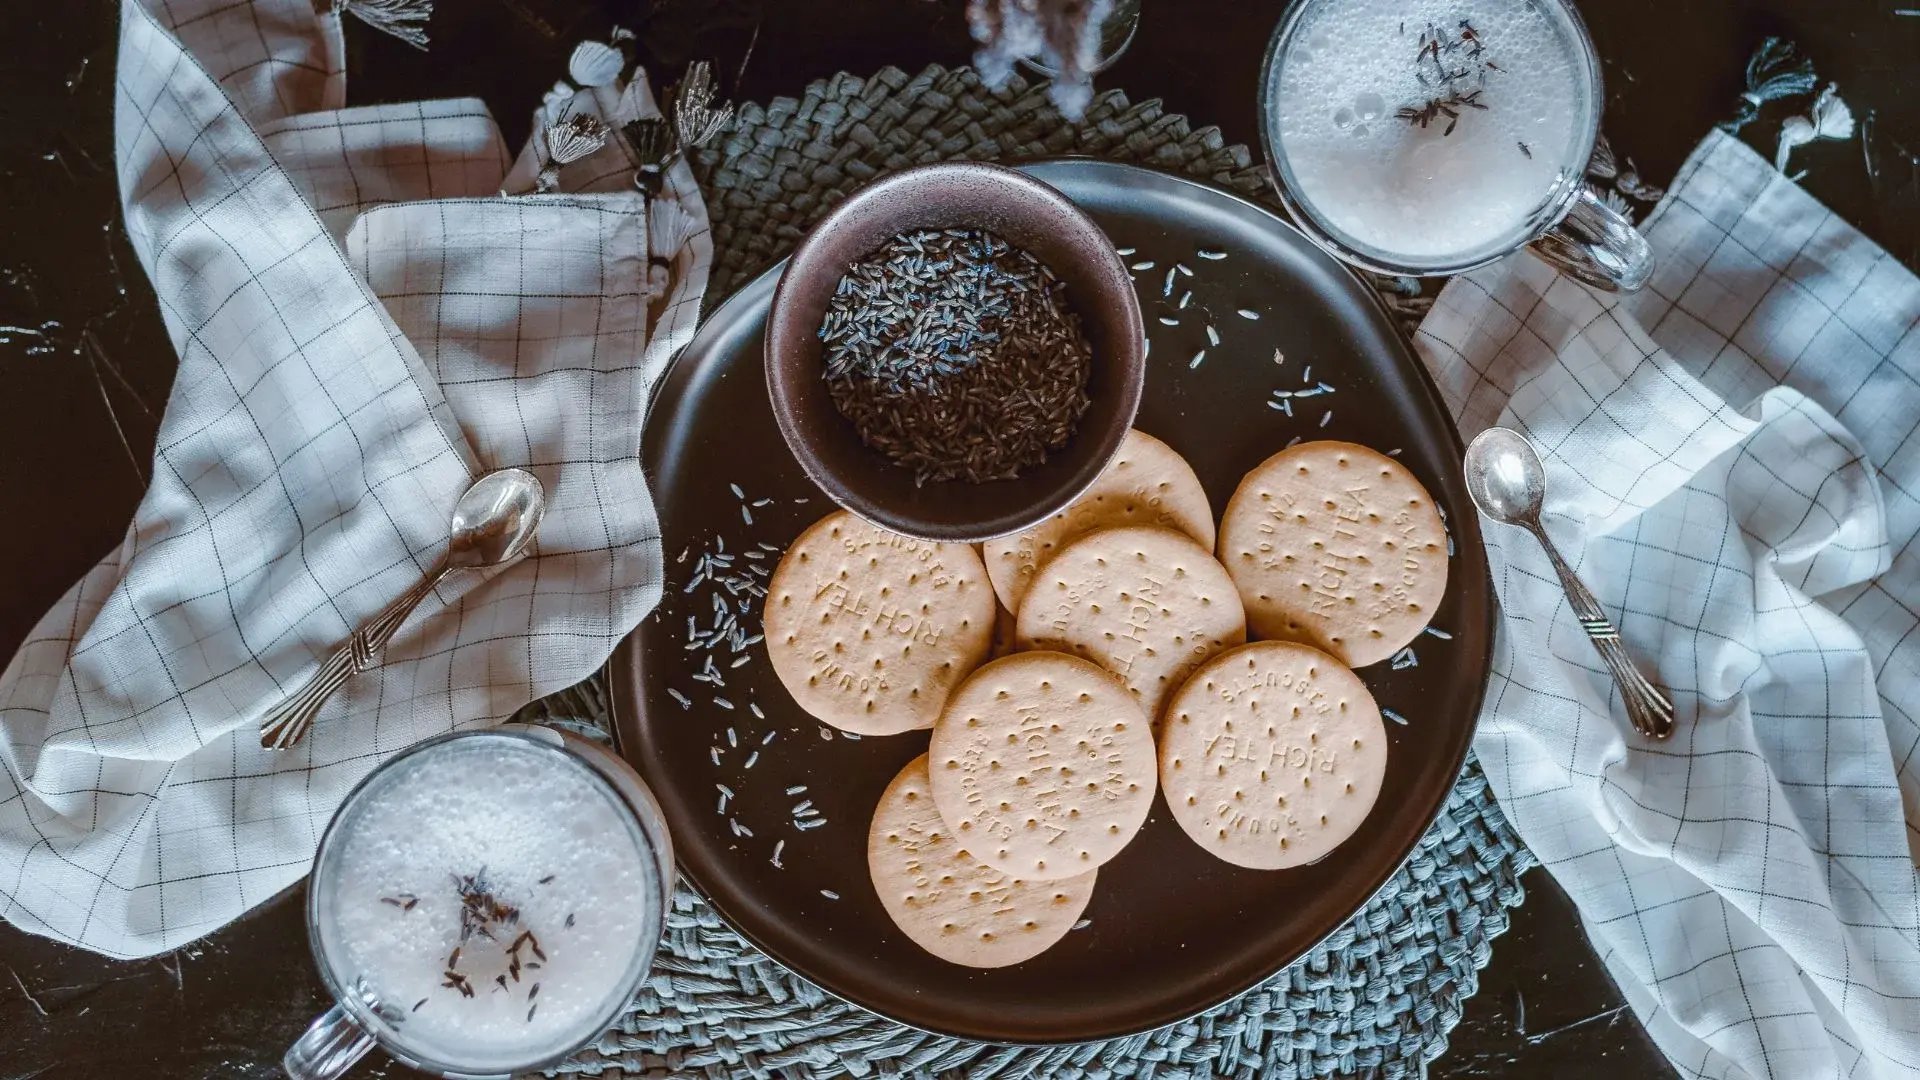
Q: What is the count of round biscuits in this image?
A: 7